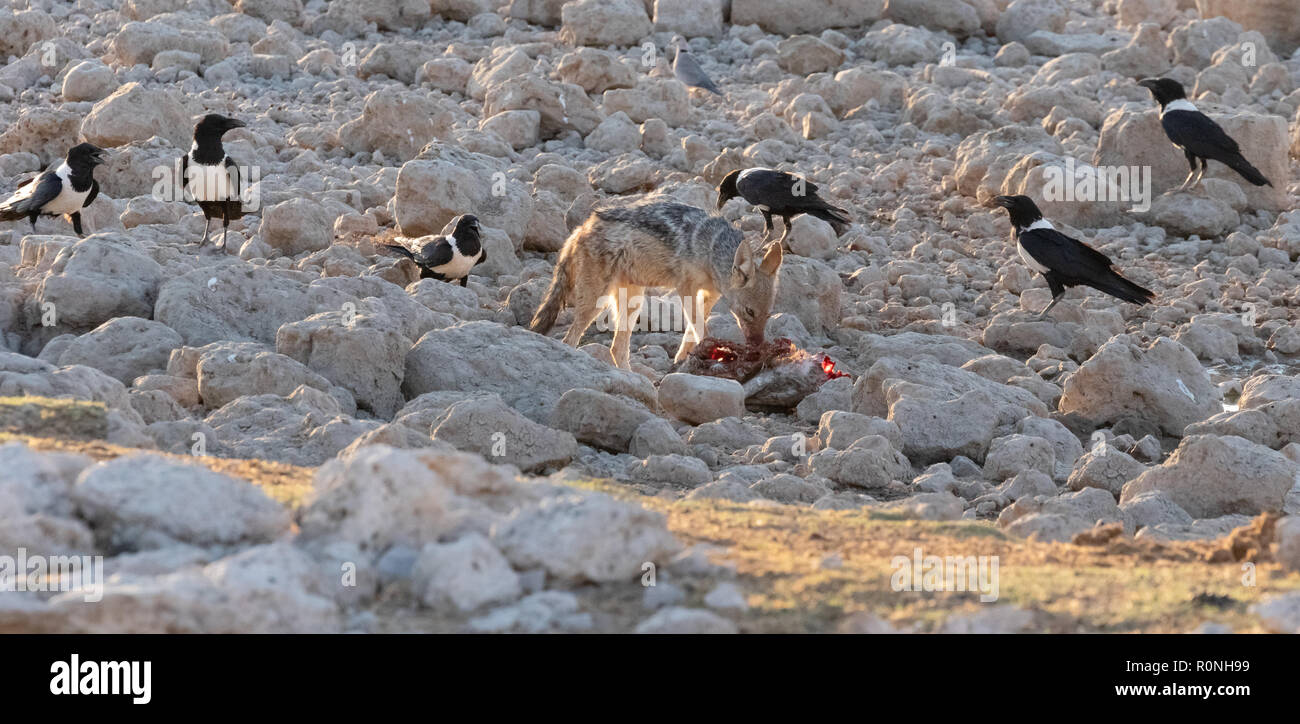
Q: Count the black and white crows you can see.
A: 6